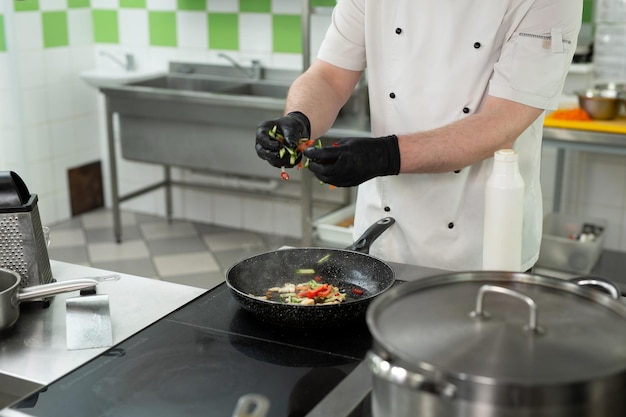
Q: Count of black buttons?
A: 7